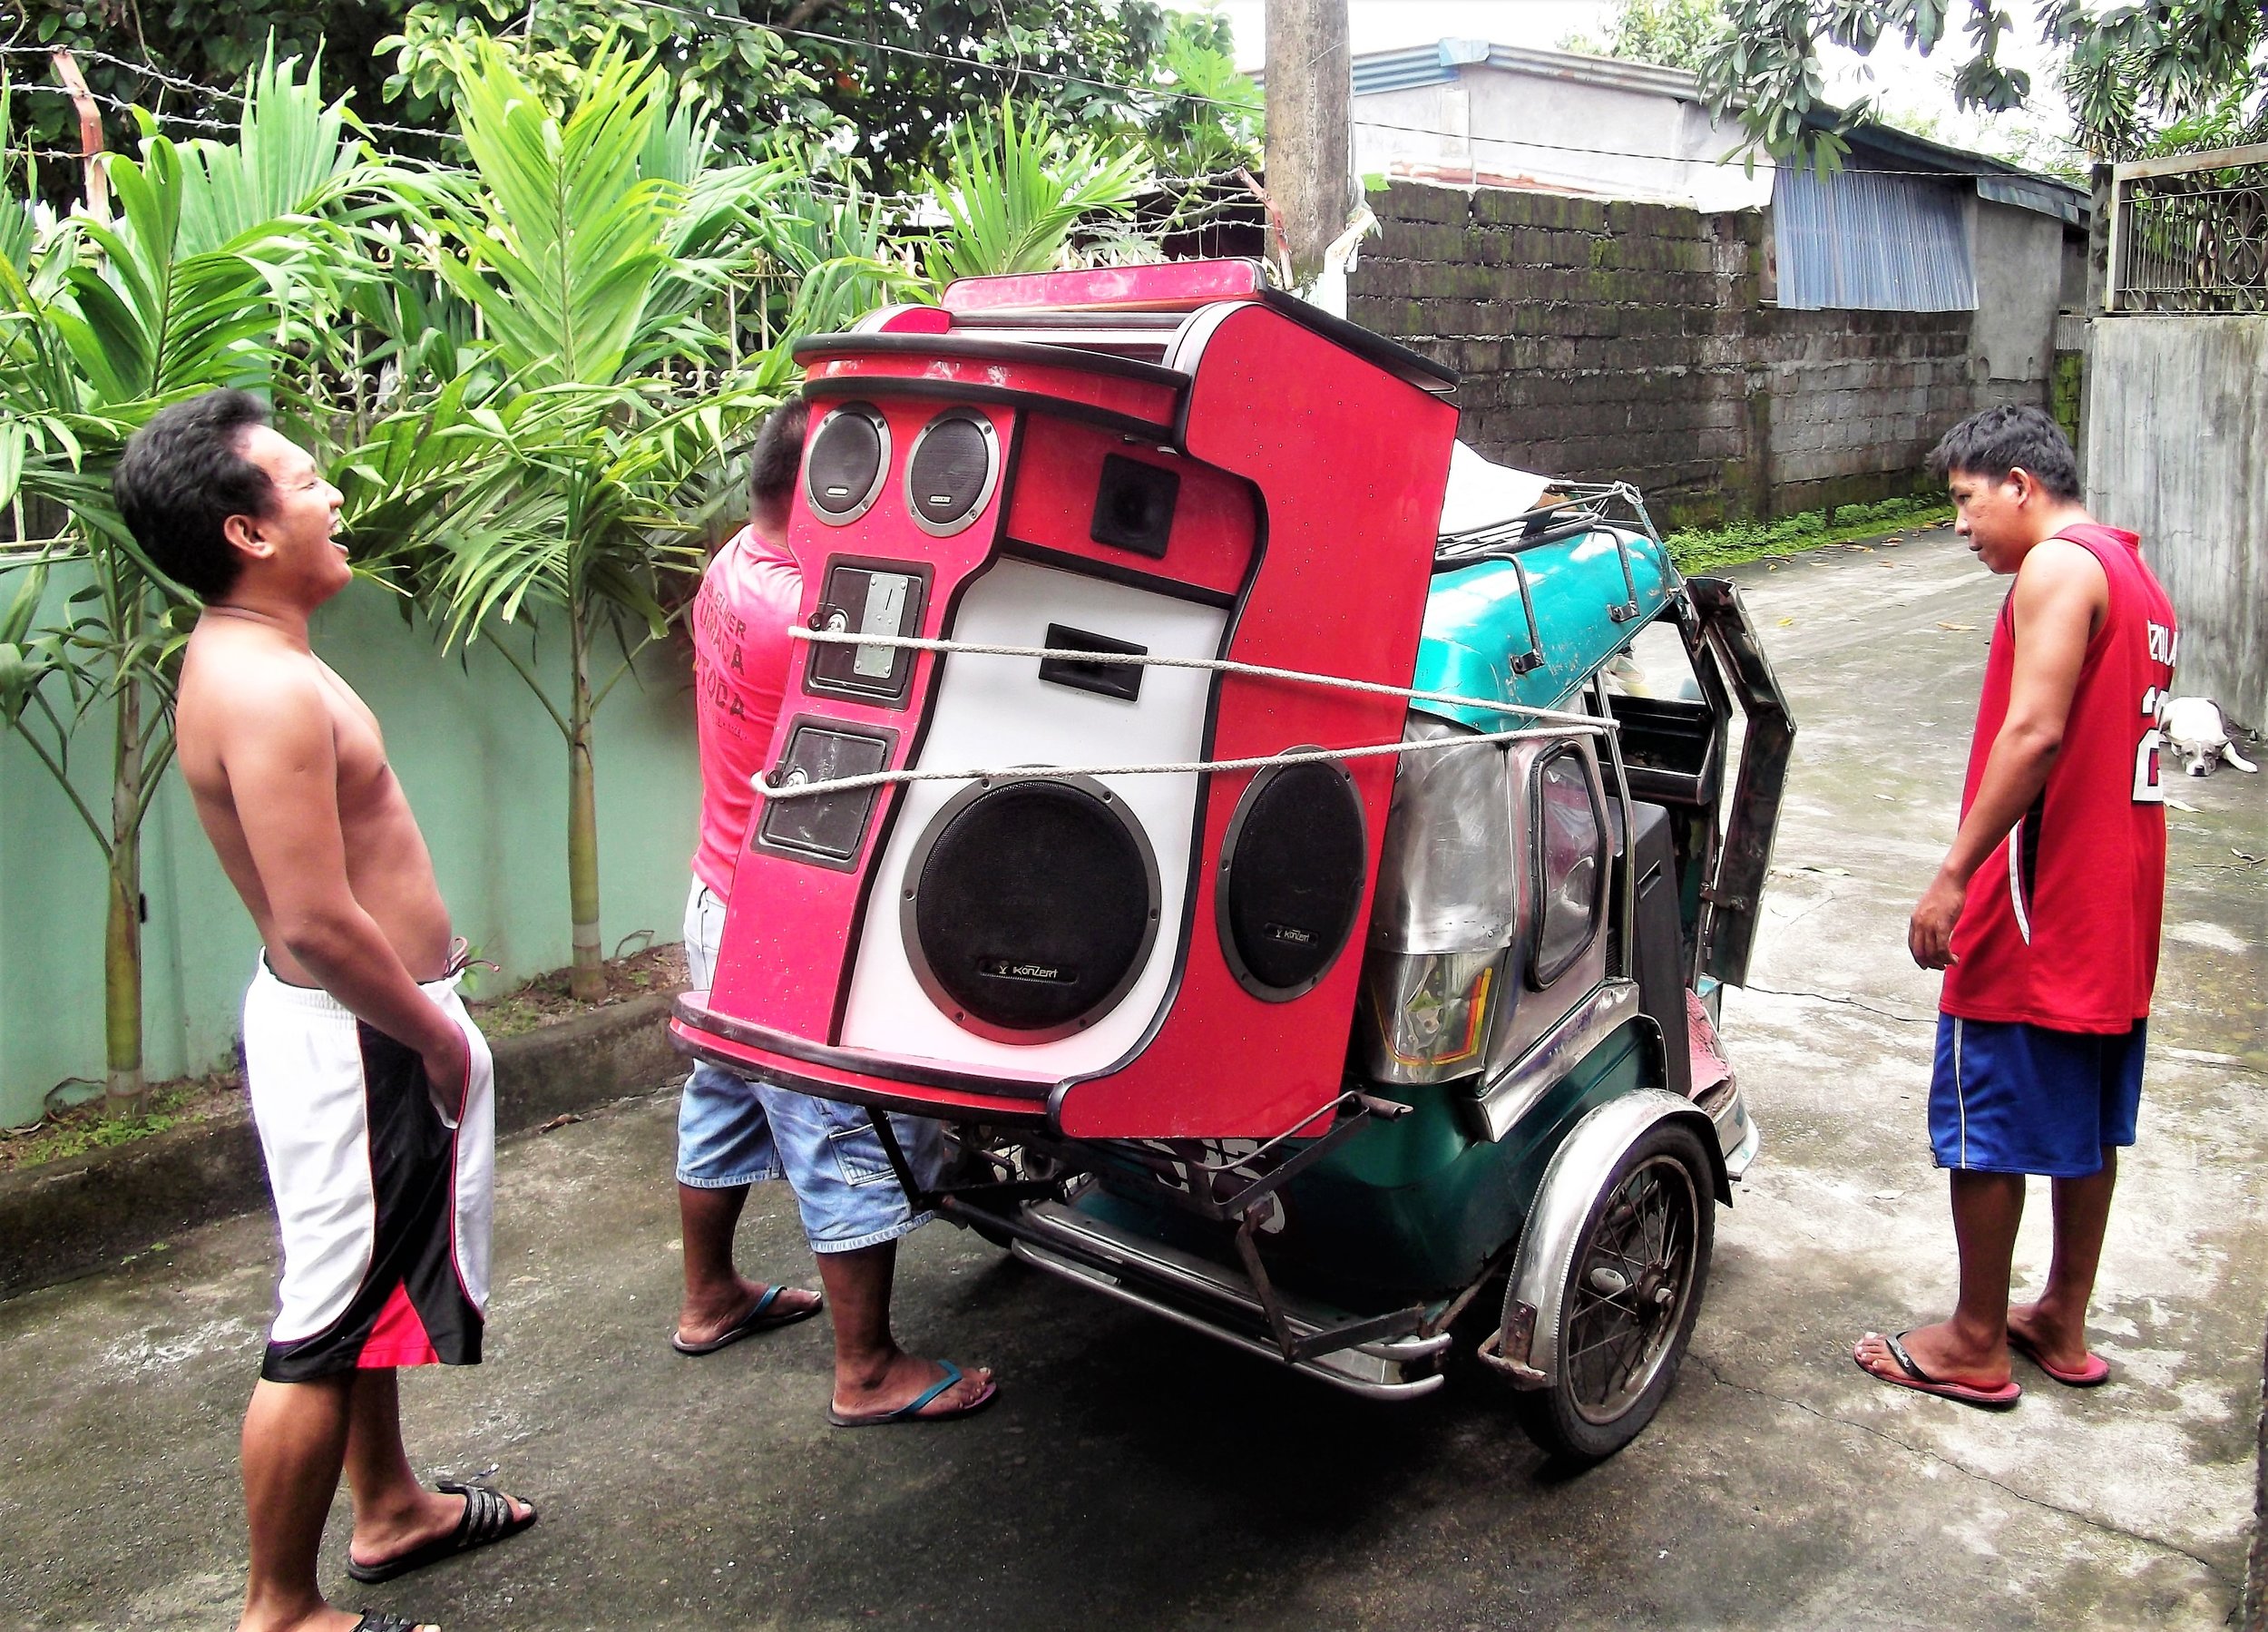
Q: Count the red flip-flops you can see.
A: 2